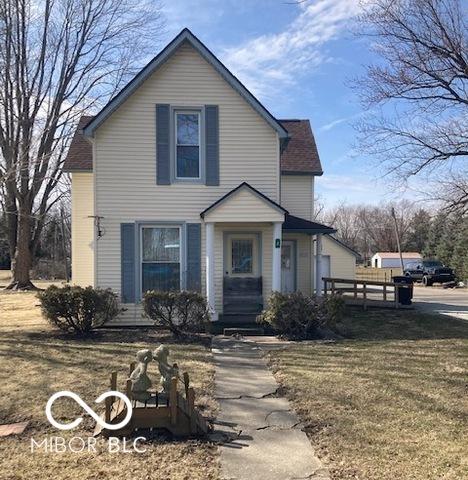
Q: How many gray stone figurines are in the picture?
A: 2